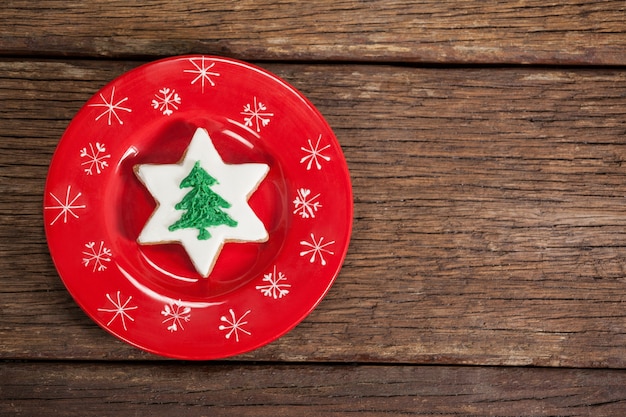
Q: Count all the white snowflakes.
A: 14